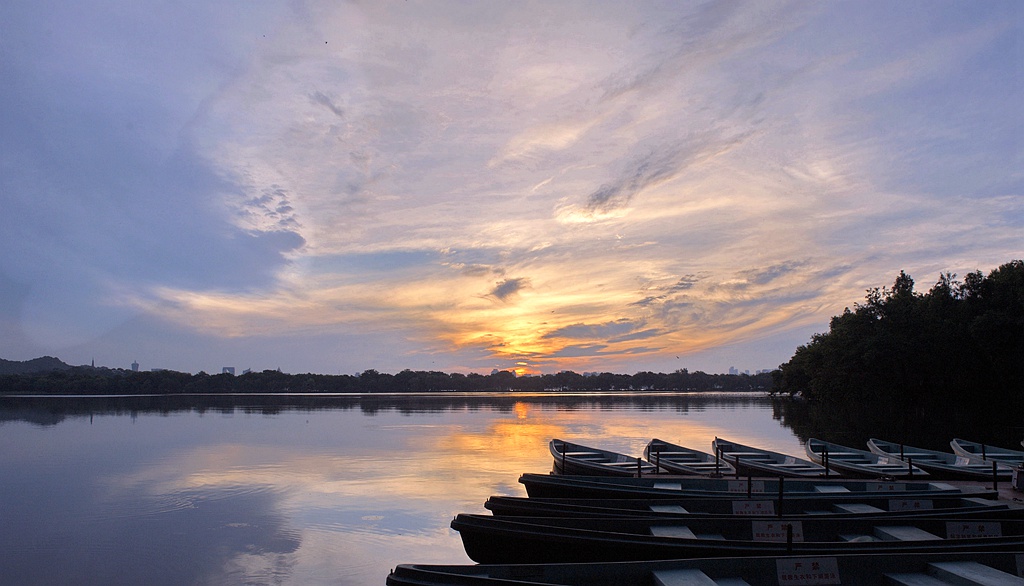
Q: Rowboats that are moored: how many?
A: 10